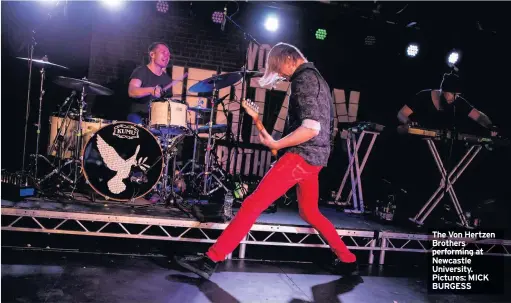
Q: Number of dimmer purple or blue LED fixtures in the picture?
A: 2